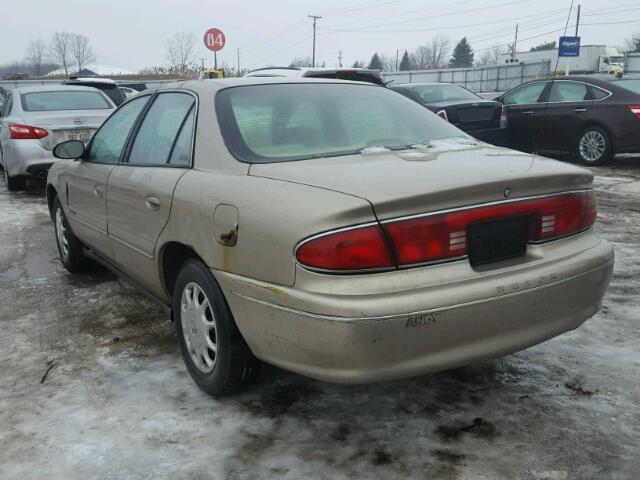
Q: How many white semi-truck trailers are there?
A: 1